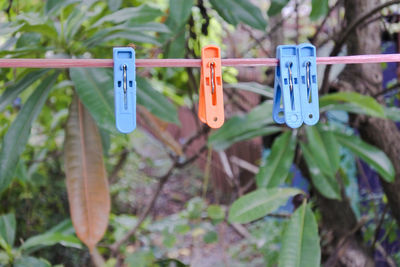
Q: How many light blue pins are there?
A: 3